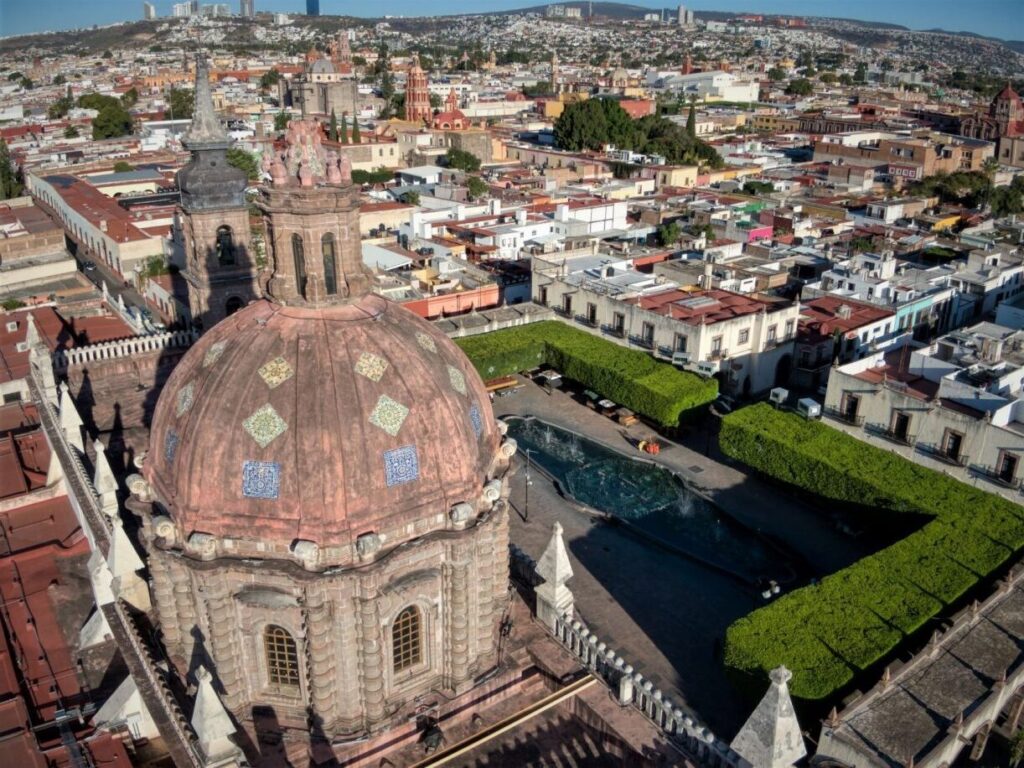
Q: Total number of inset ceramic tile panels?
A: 12